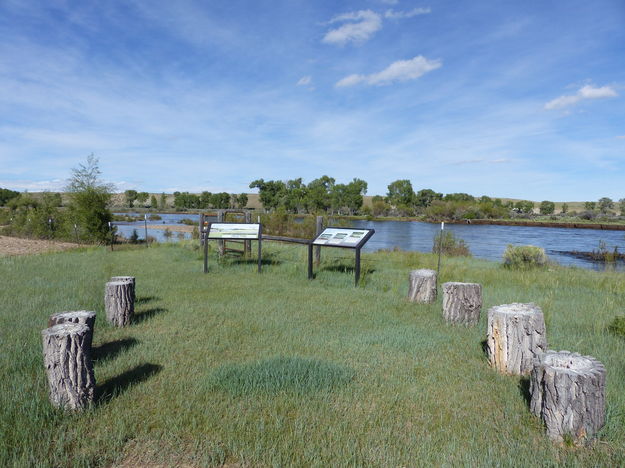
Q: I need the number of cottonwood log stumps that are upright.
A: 8